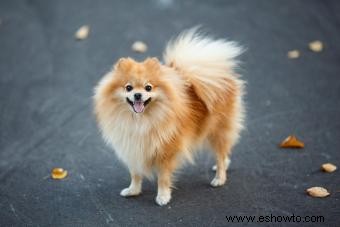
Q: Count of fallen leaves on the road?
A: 8